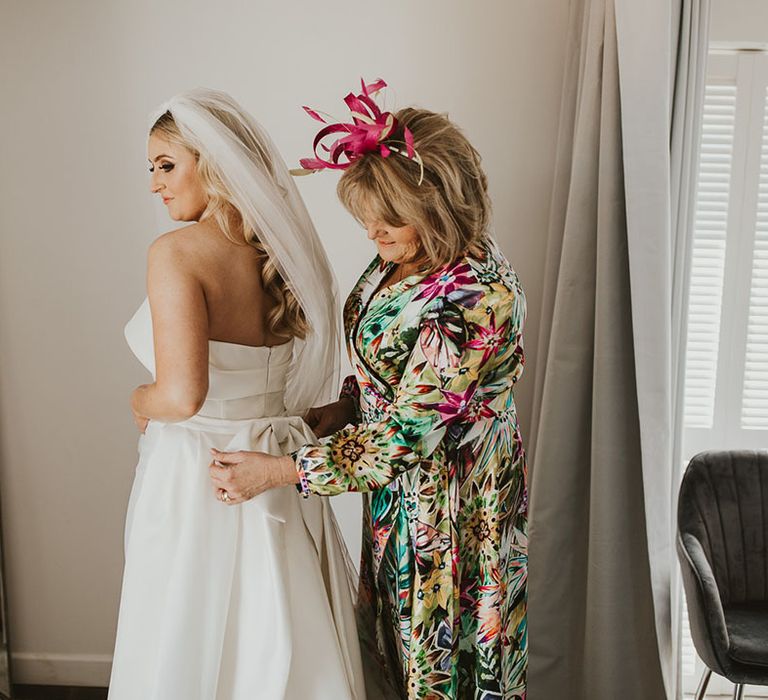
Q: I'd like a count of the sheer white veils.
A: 1